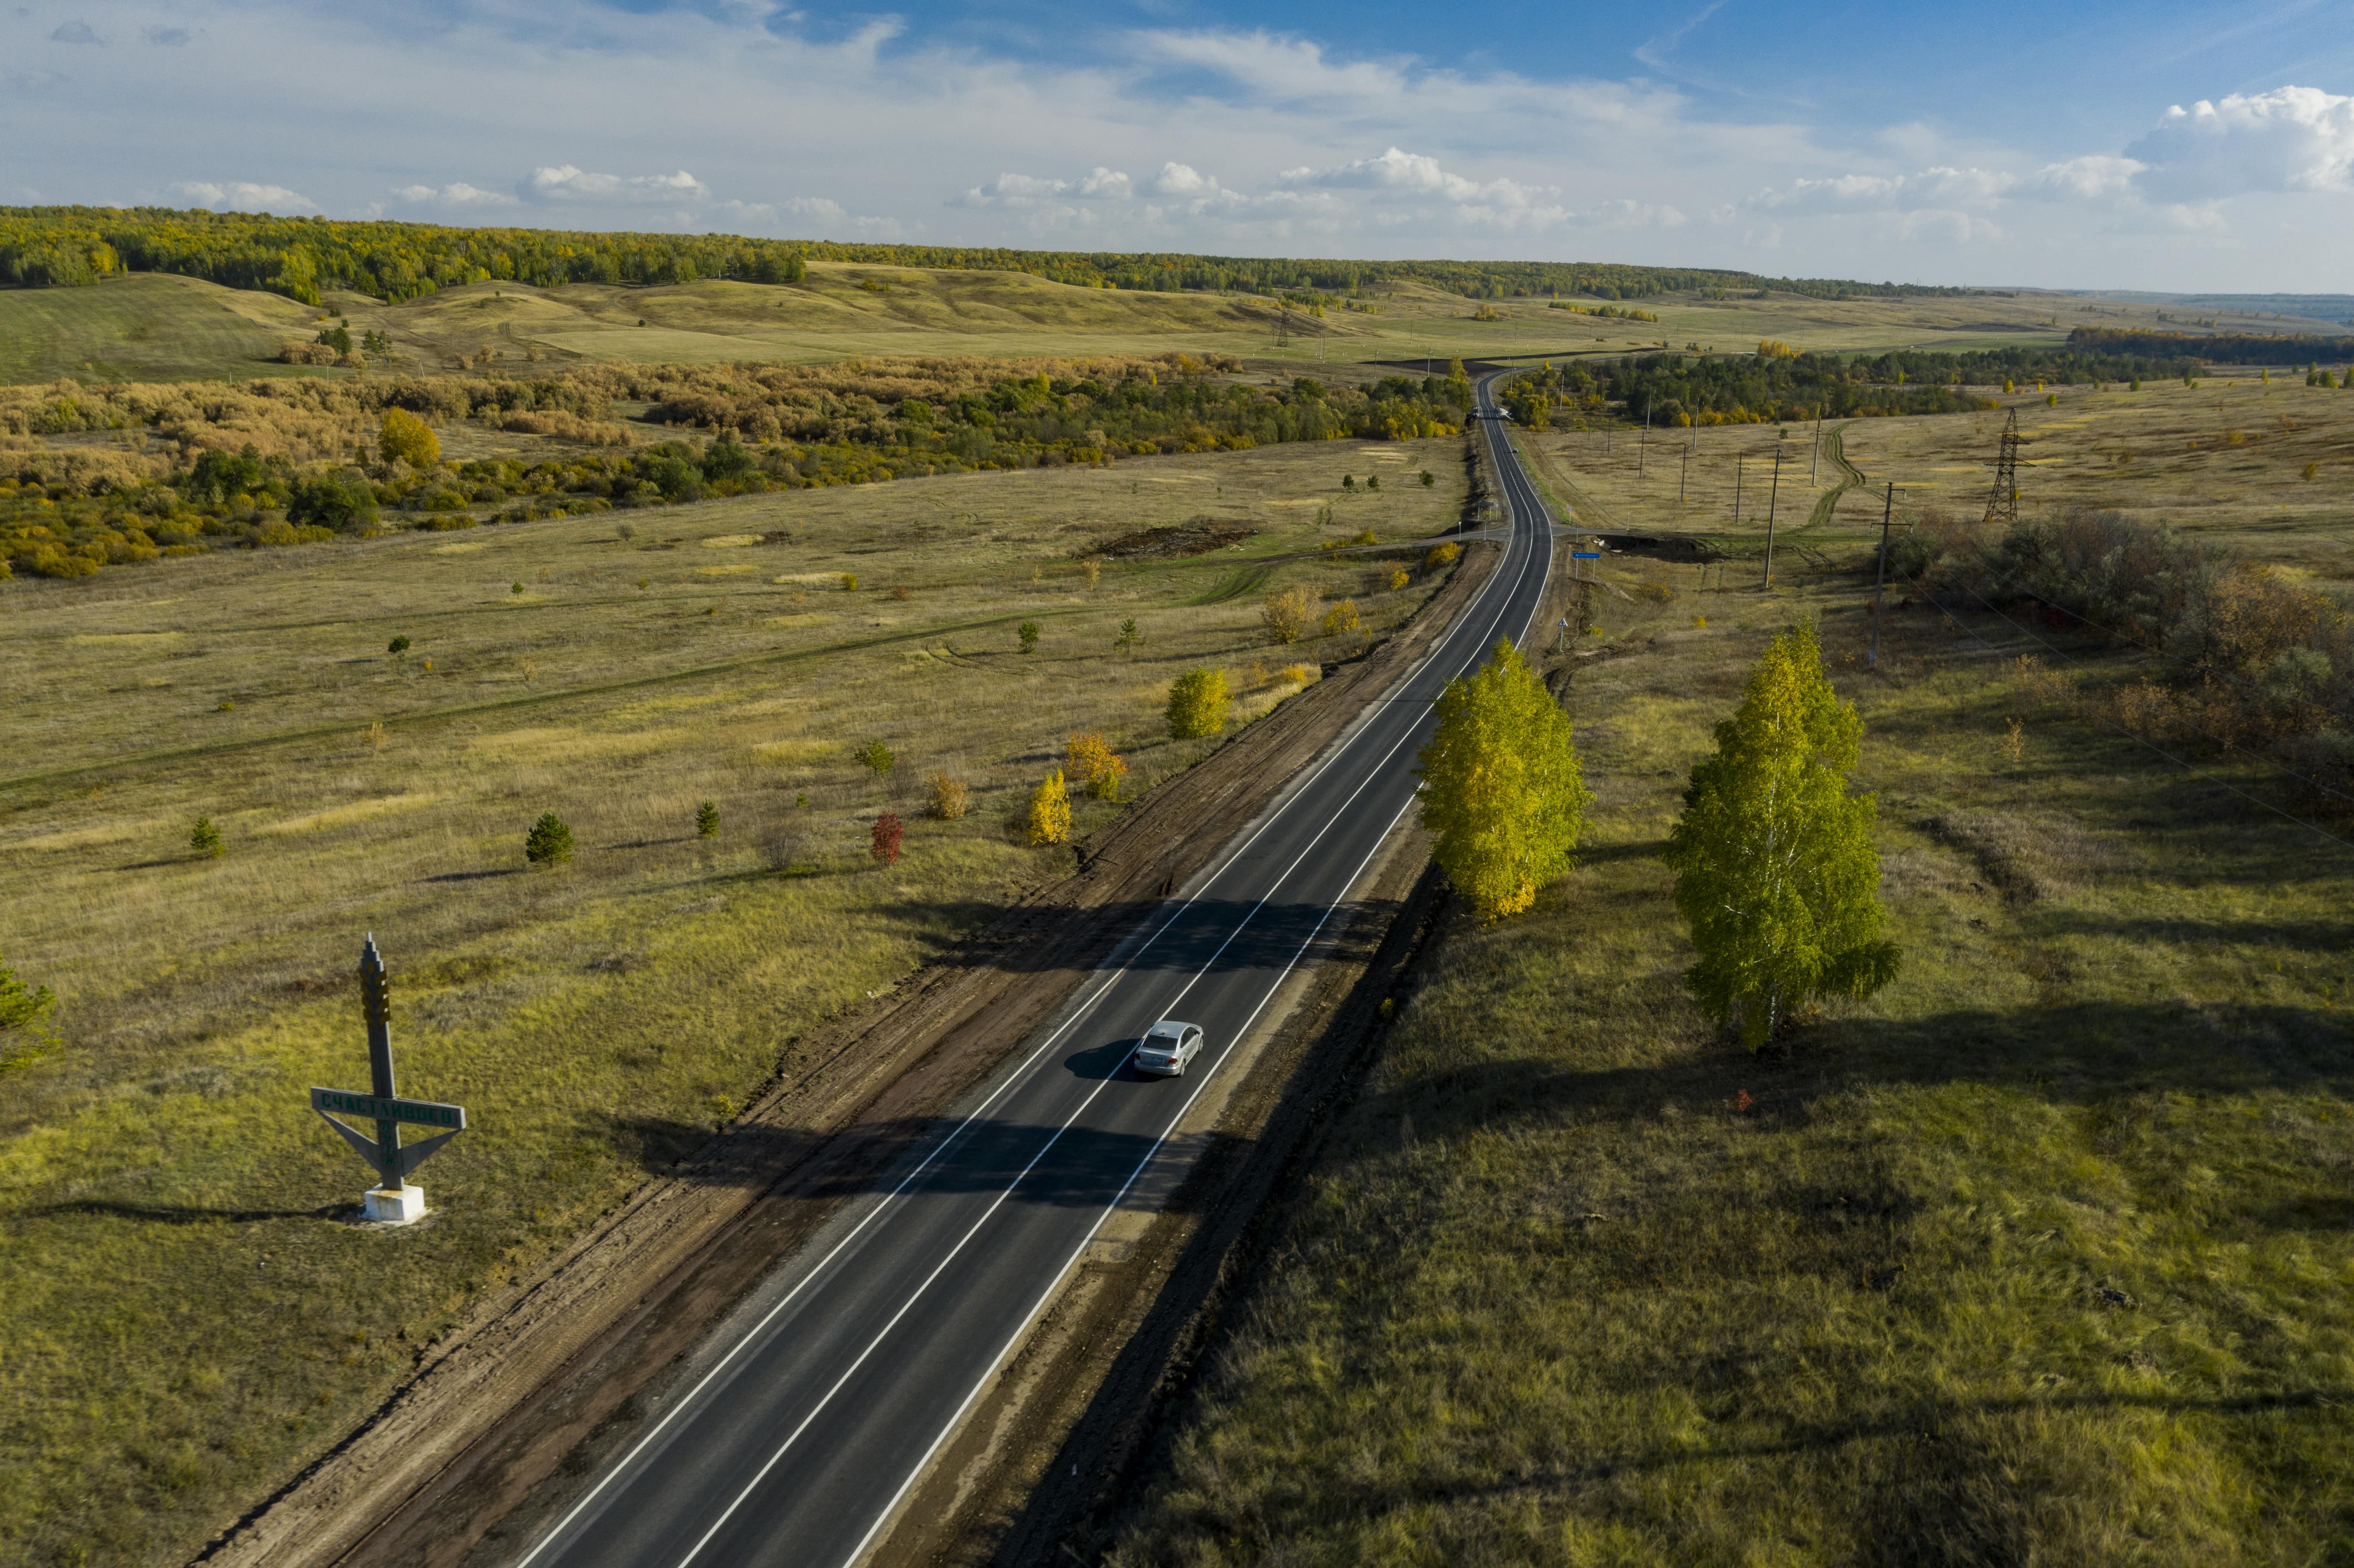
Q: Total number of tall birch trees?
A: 2